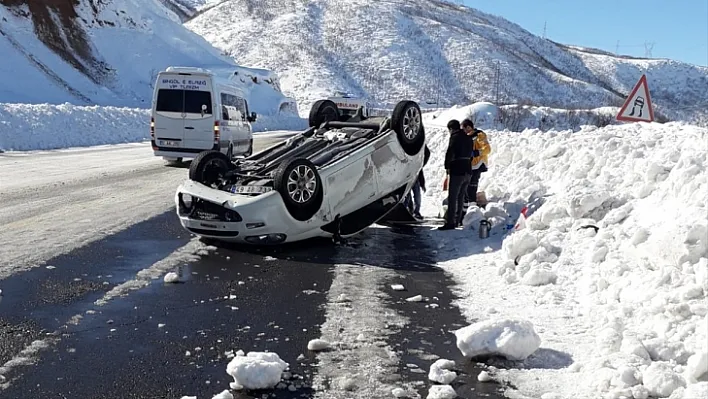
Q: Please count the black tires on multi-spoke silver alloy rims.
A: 2